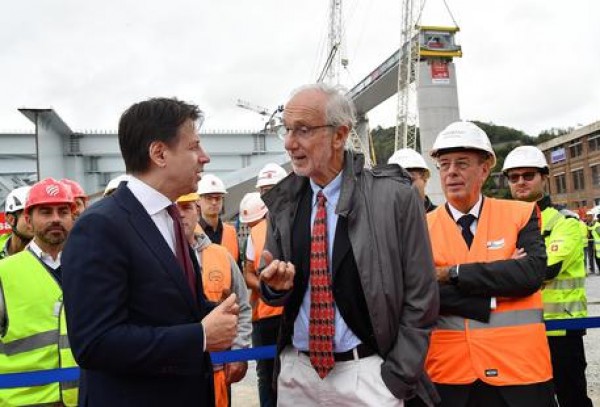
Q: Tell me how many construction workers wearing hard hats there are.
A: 11